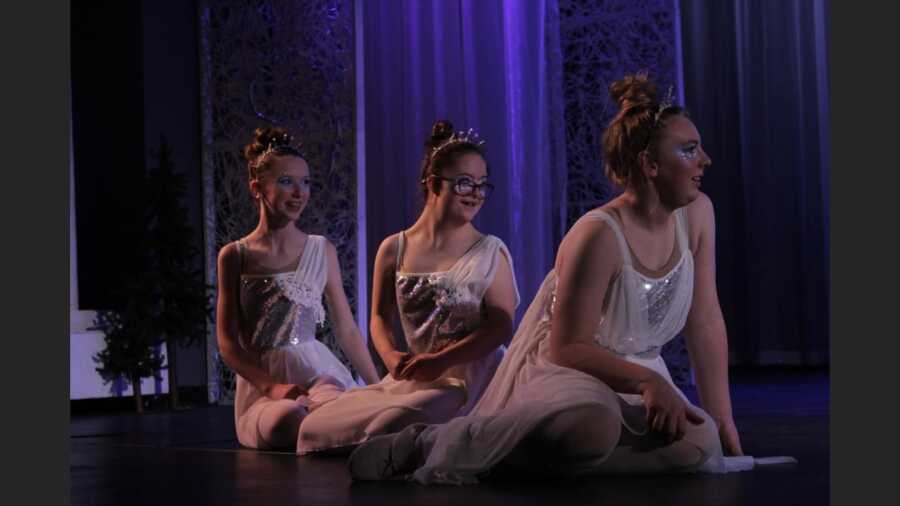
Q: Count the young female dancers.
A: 3